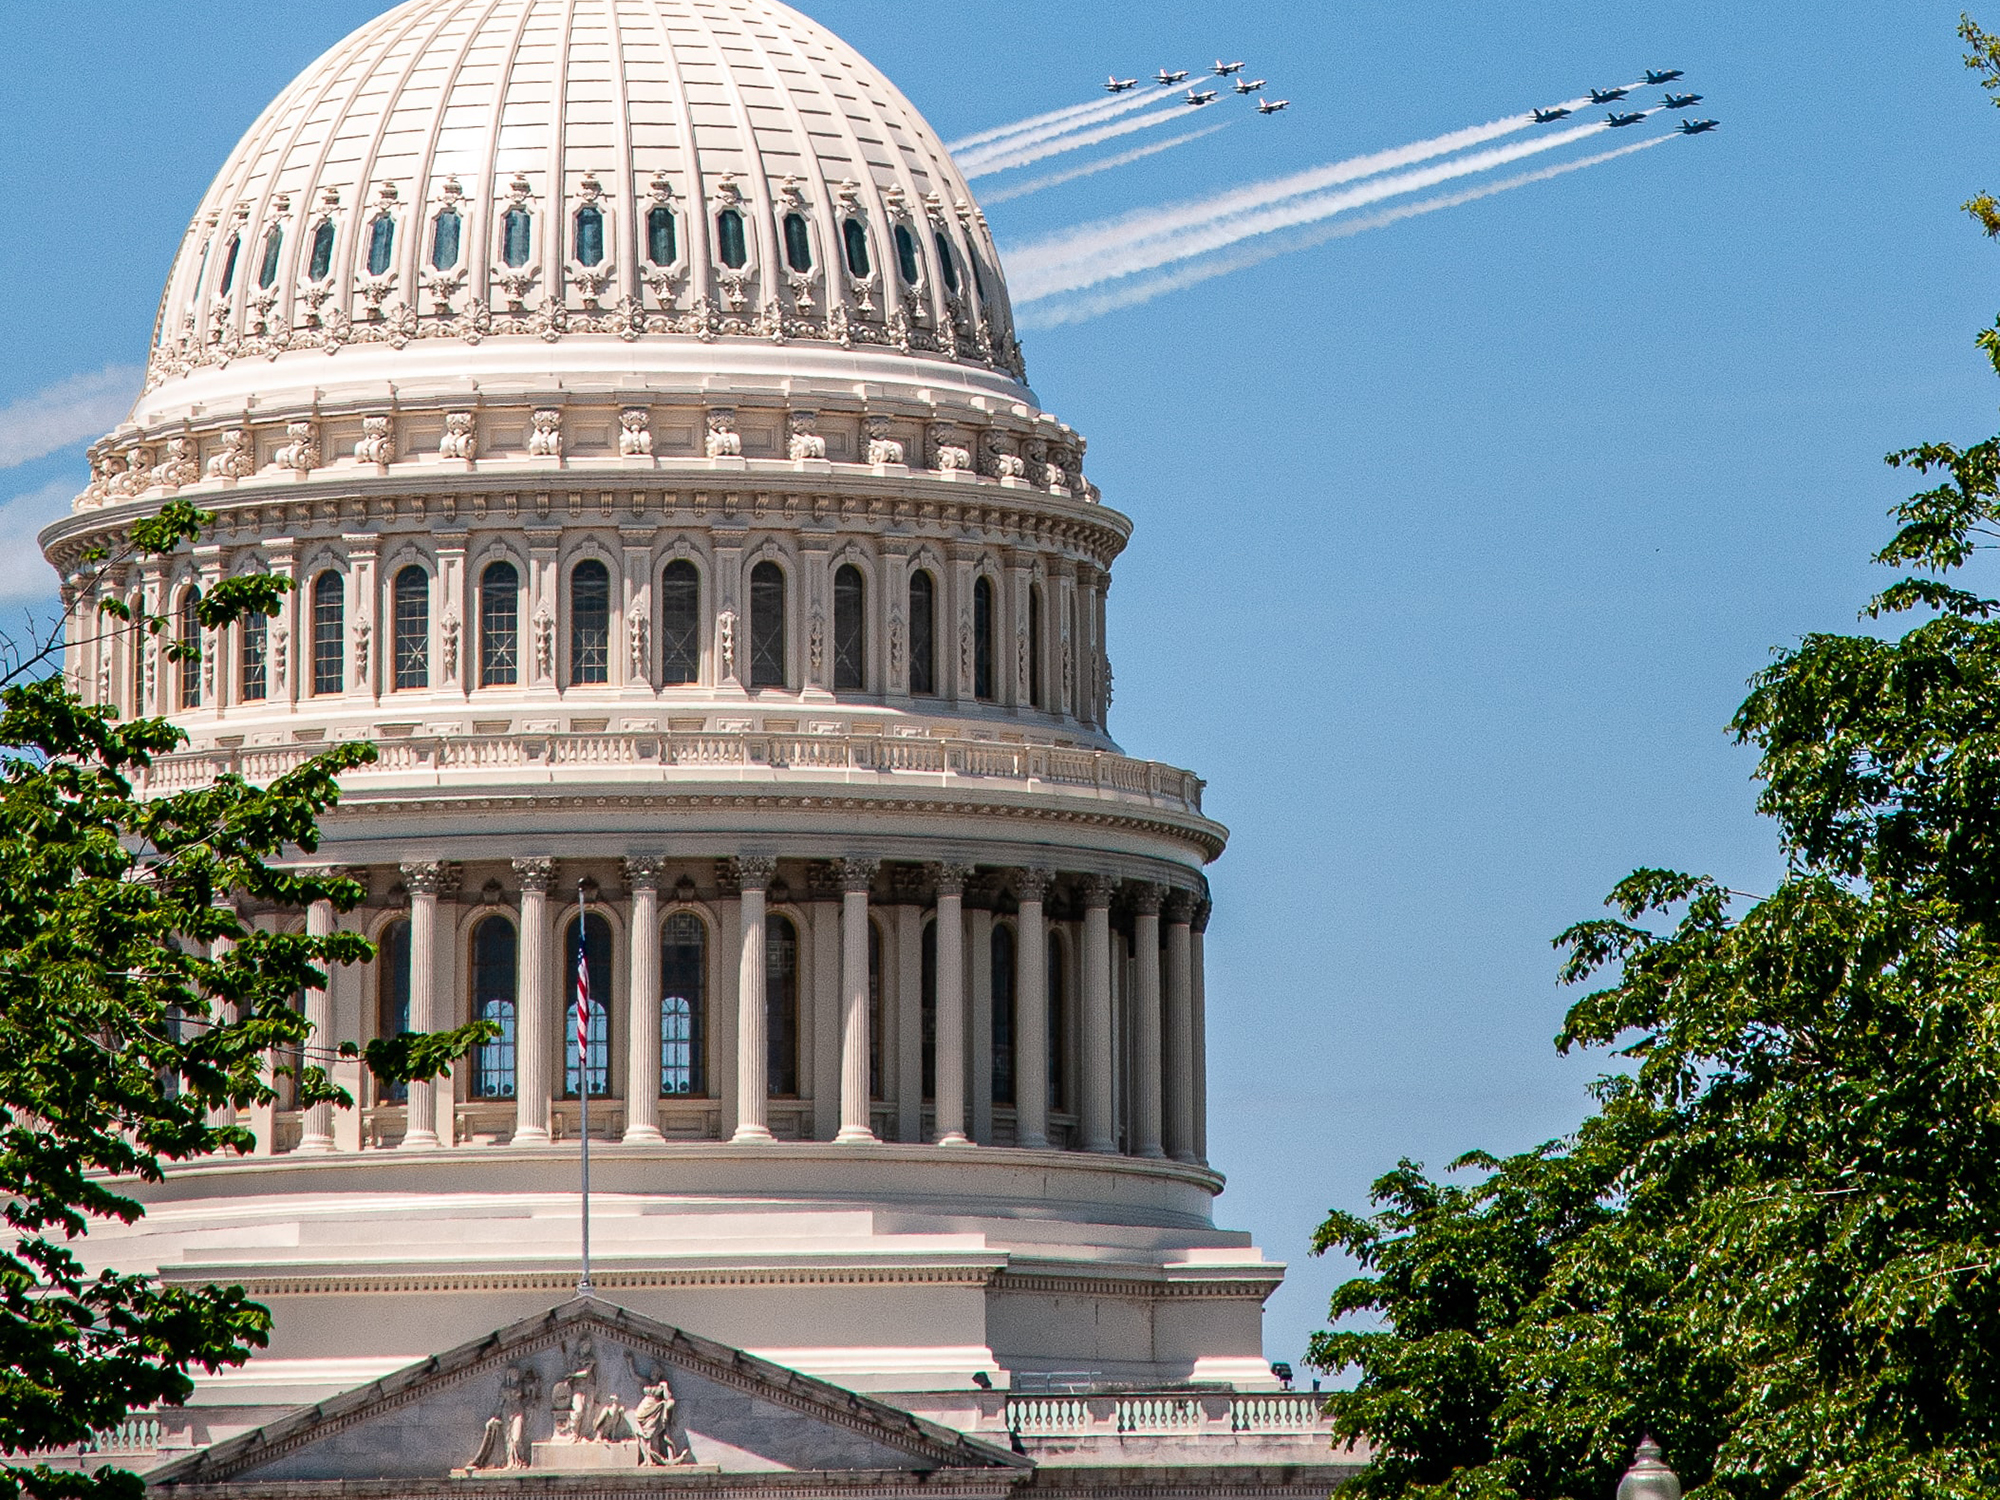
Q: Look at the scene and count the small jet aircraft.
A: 12